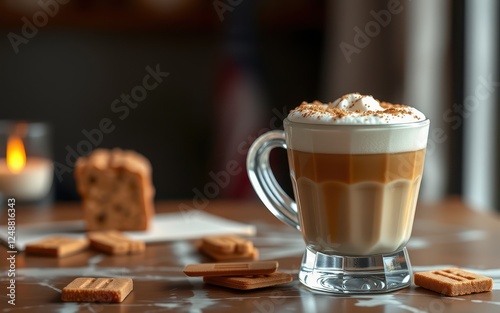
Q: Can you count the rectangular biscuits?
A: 8